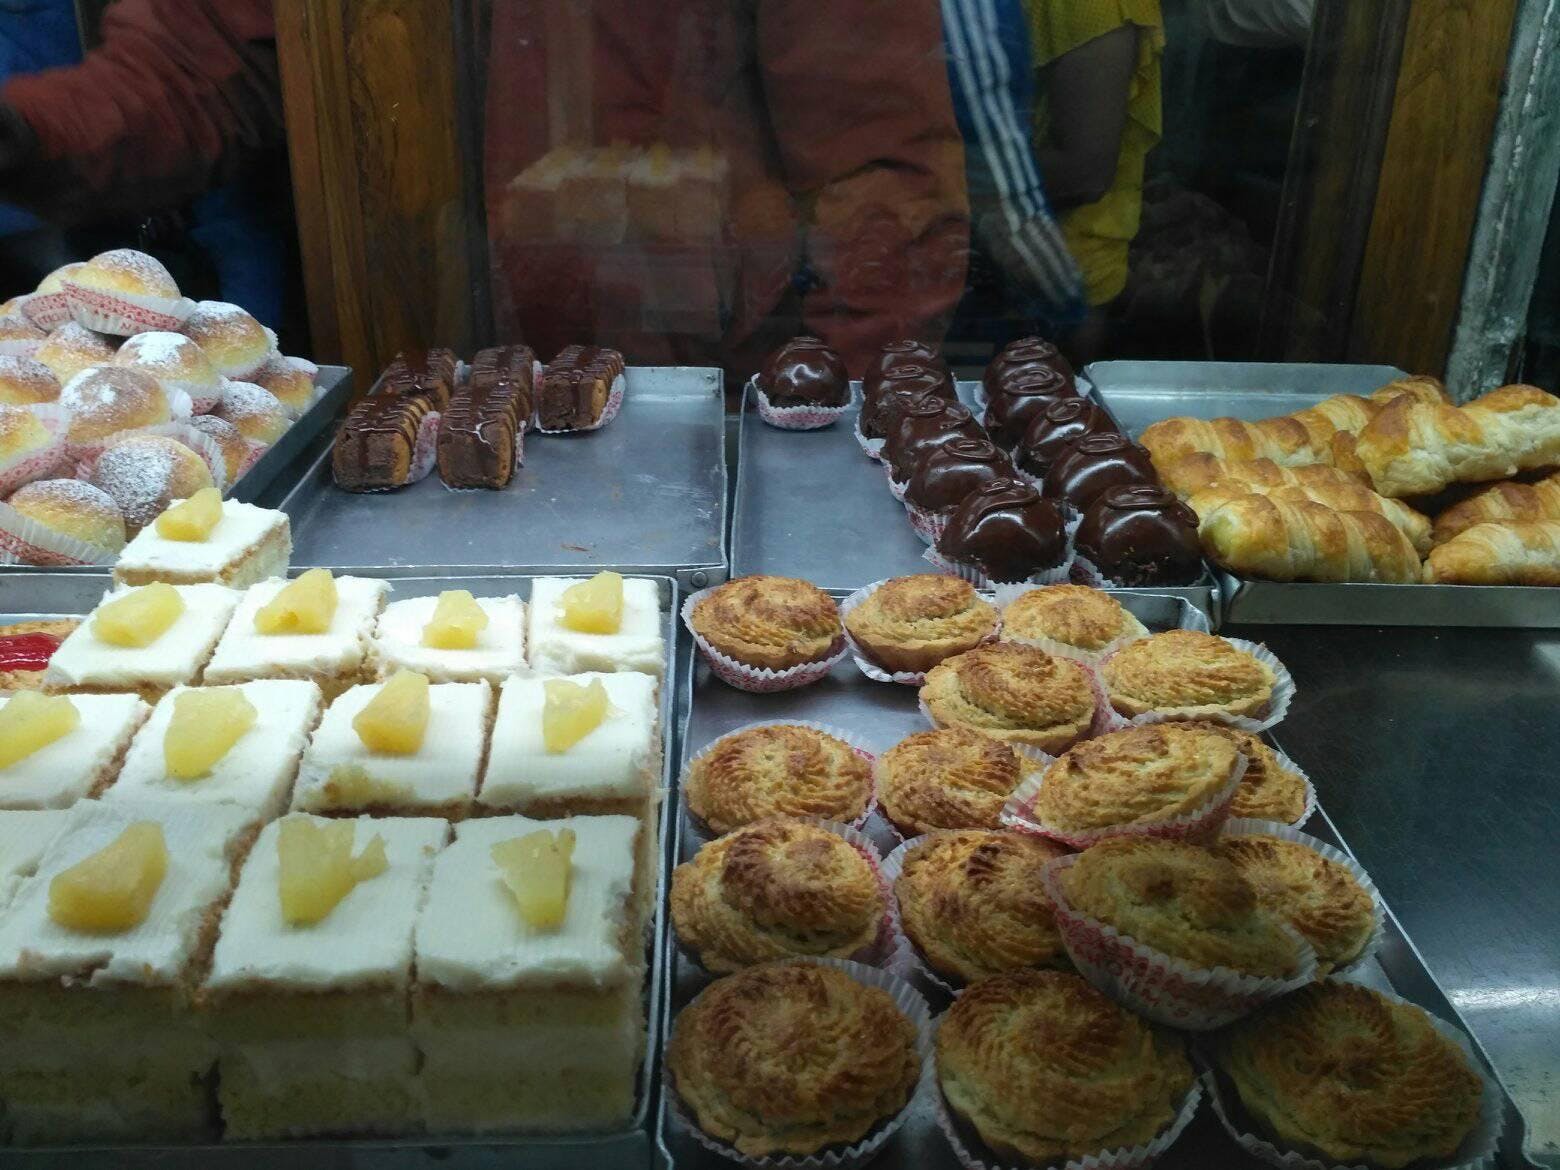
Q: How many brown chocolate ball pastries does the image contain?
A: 11